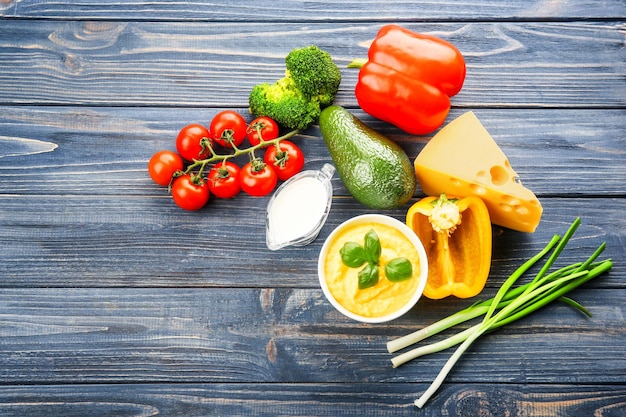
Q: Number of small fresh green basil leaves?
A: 4